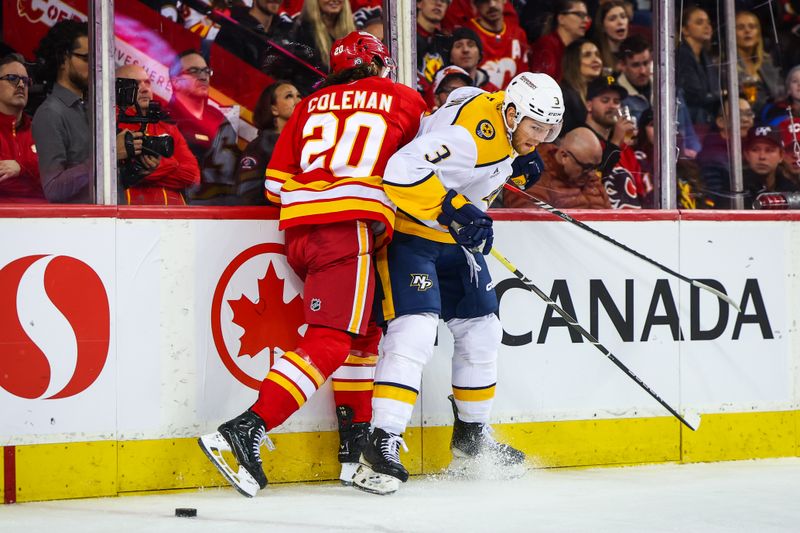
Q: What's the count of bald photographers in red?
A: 1